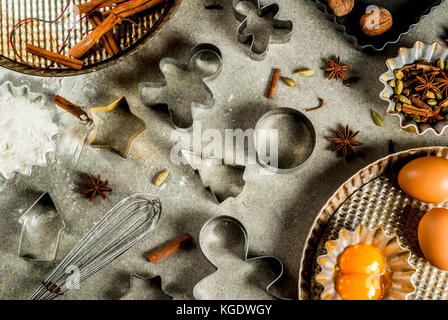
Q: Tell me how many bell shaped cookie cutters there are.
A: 0